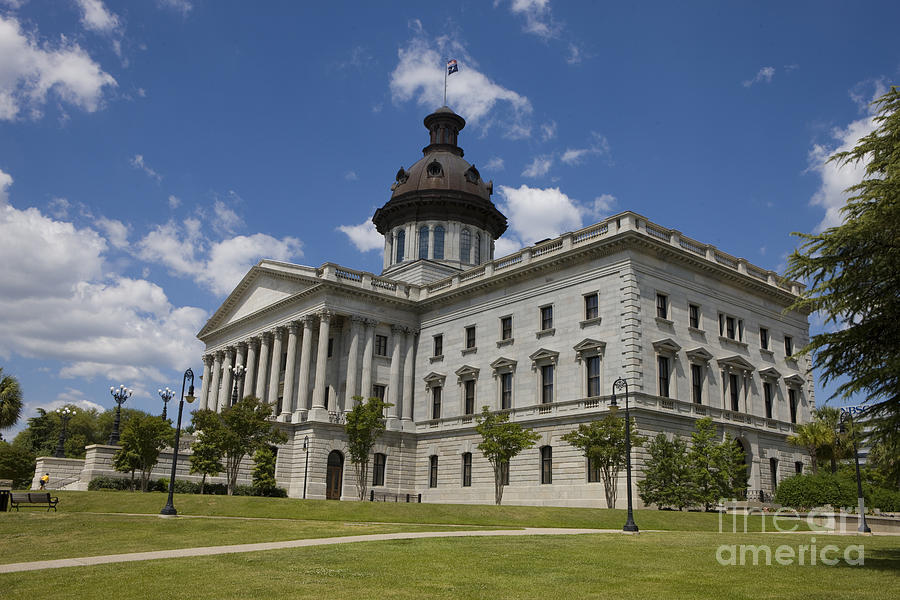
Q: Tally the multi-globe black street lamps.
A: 4